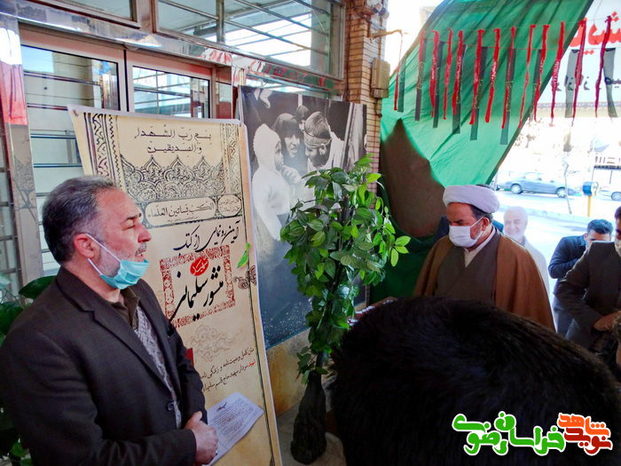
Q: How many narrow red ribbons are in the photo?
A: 13